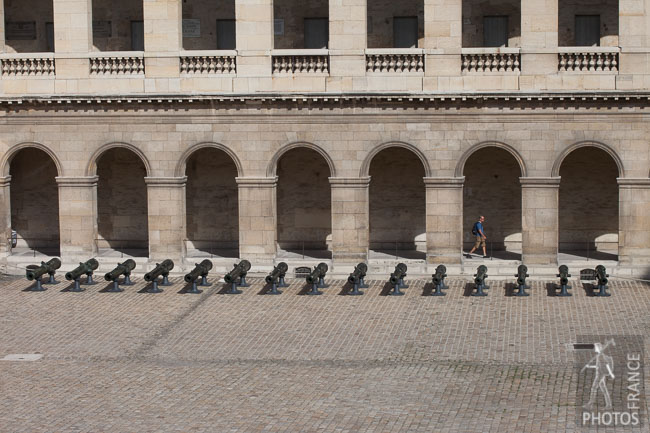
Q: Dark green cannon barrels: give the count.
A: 15